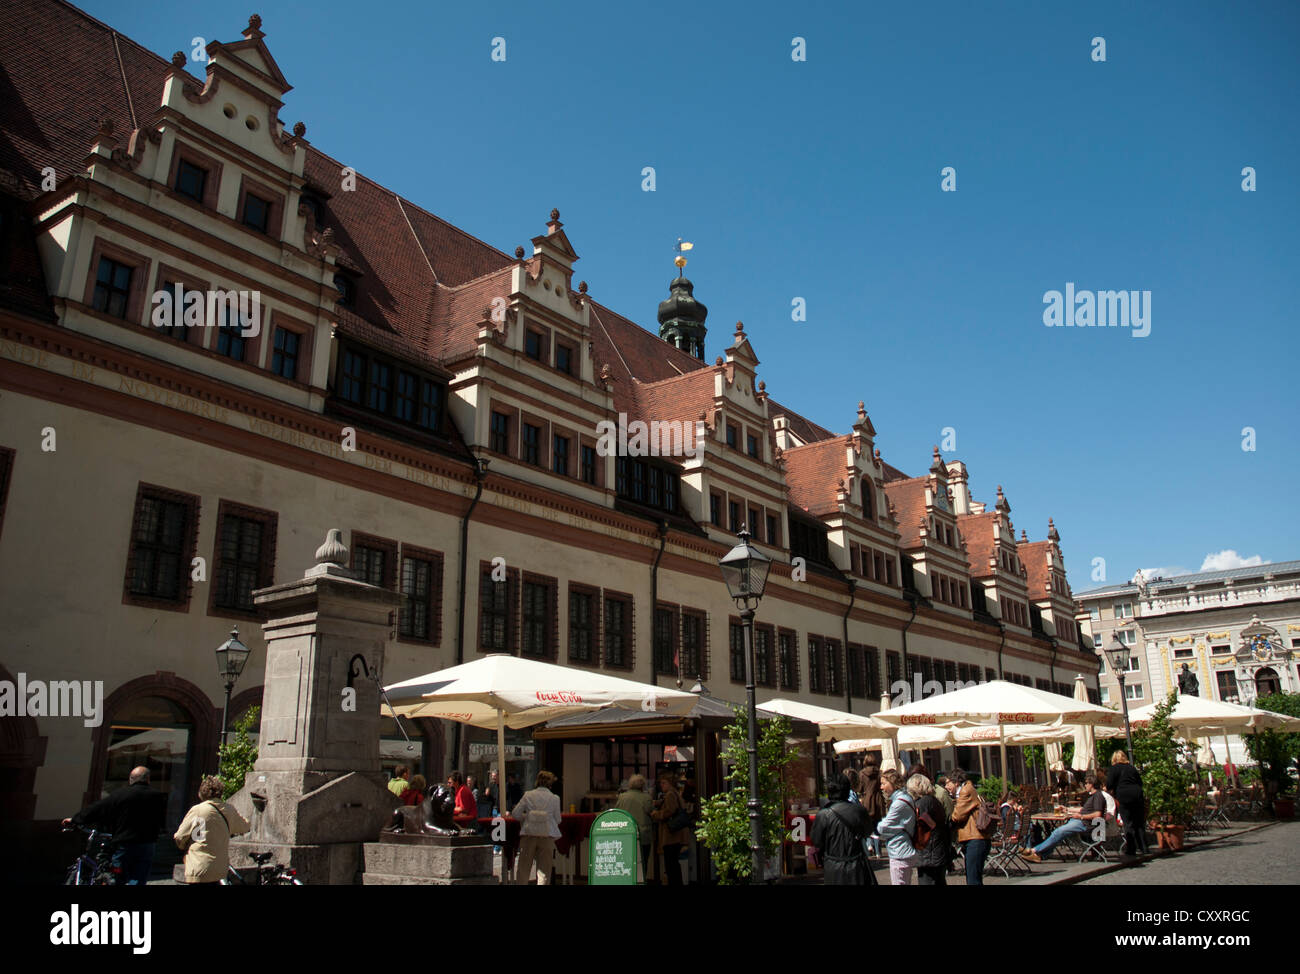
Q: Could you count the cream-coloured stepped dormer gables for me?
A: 7